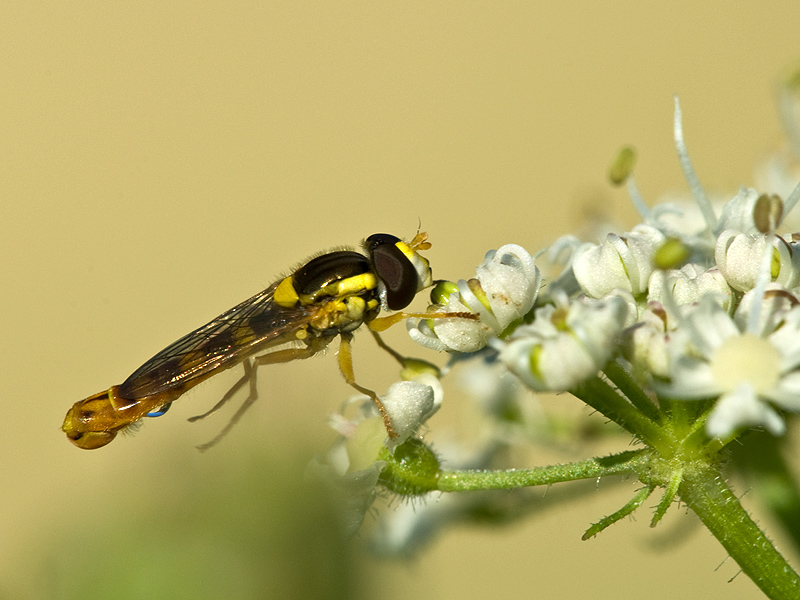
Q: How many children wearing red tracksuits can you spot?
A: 0